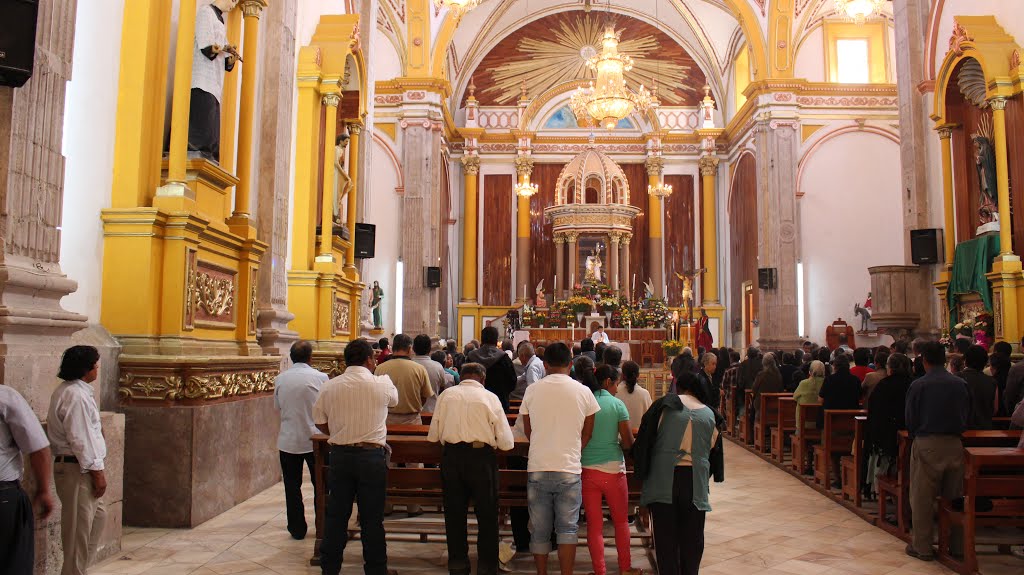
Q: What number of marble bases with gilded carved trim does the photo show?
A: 2